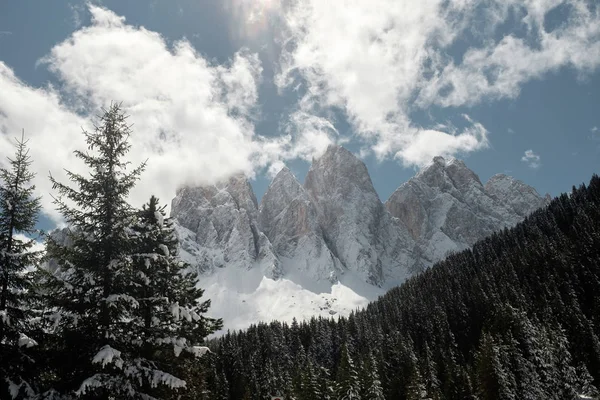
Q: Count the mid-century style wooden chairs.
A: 0